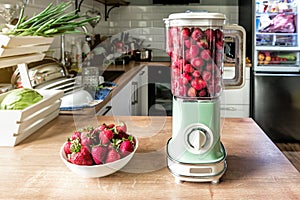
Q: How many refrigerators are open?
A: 1